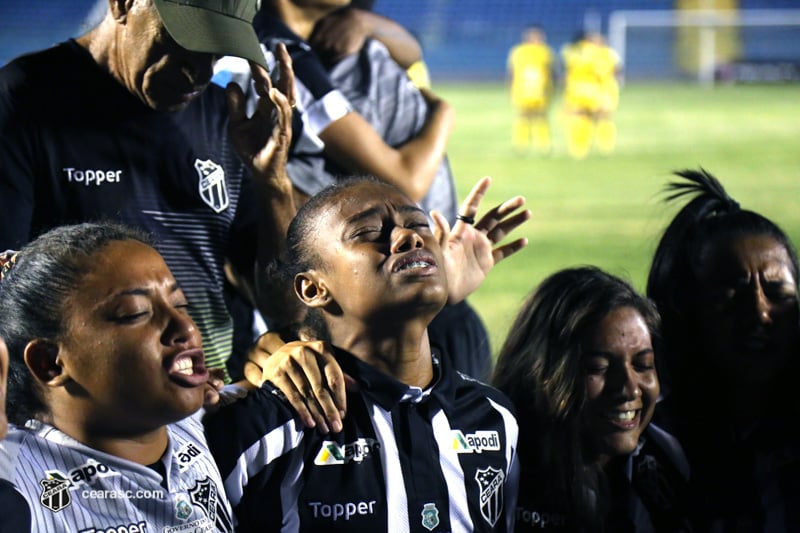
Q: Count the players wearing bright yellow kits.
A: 3